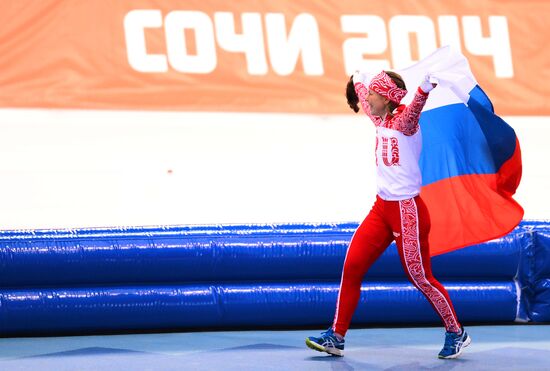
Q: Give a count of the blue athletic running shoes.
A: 2